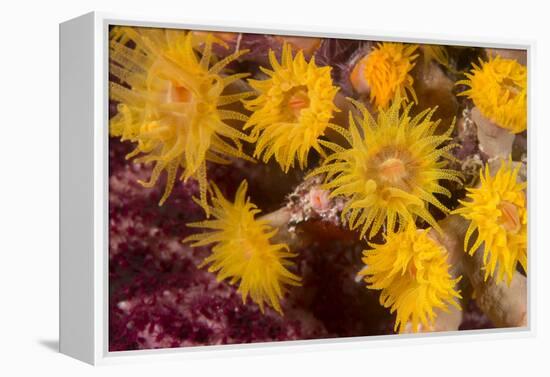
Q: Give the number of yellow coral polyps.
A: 8